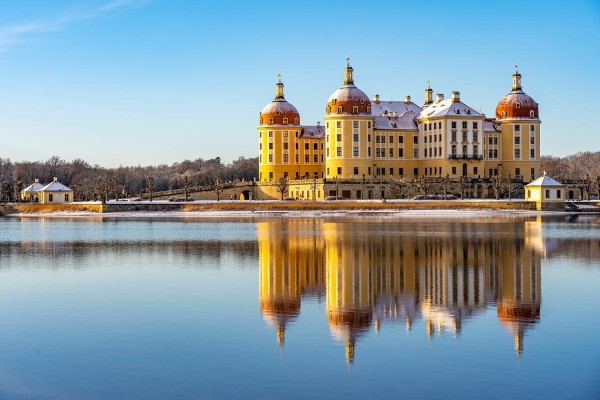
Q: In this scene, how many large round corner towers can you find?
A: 3